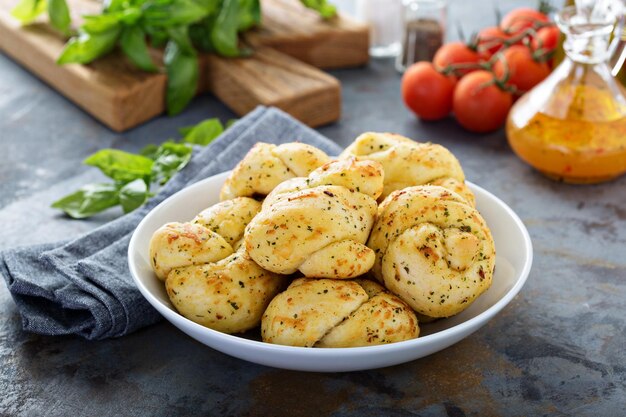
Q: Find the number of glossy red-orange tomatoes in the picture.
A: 7